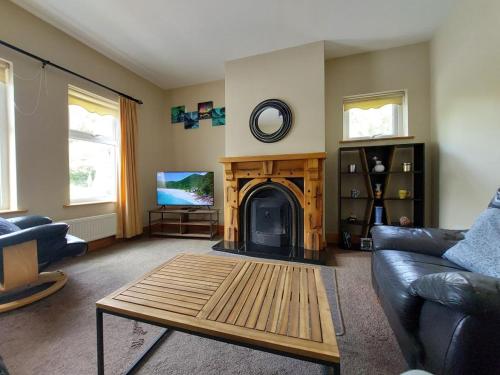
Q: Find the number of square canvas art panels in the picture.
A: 4